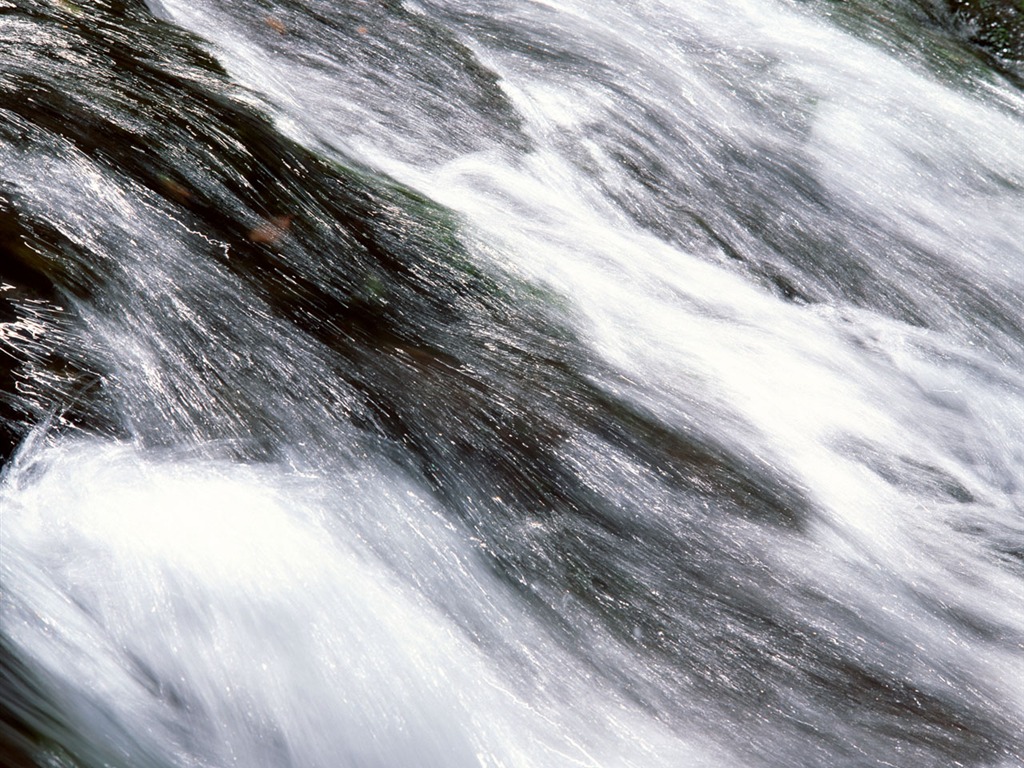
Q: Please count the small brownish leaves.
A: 4